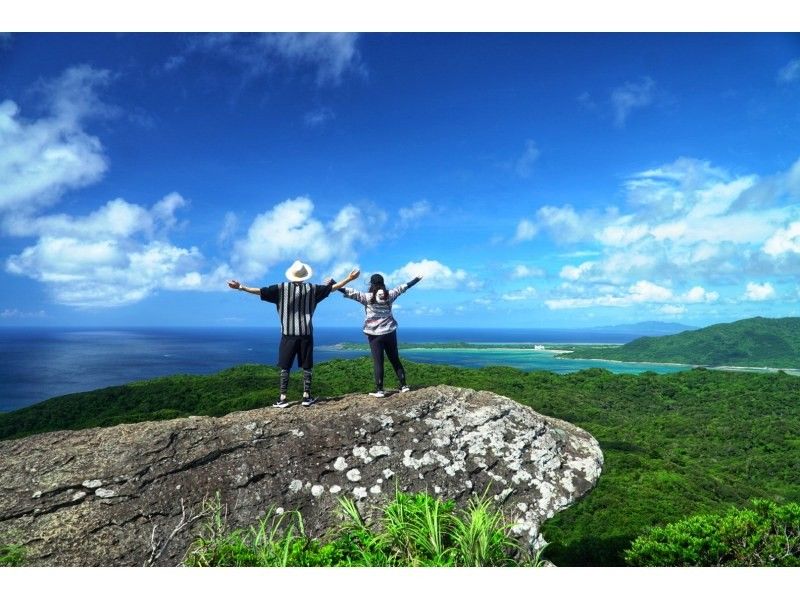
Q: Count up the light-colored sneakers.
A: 2